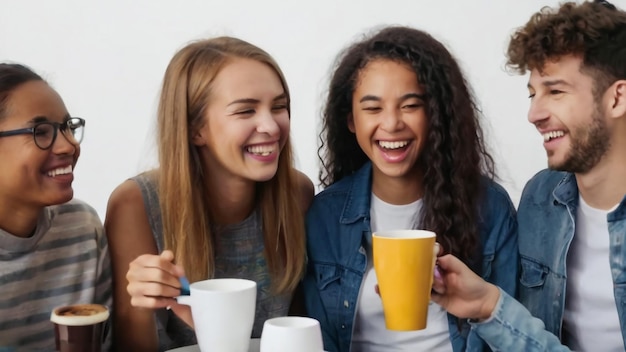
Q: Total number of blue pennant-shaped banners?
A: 0